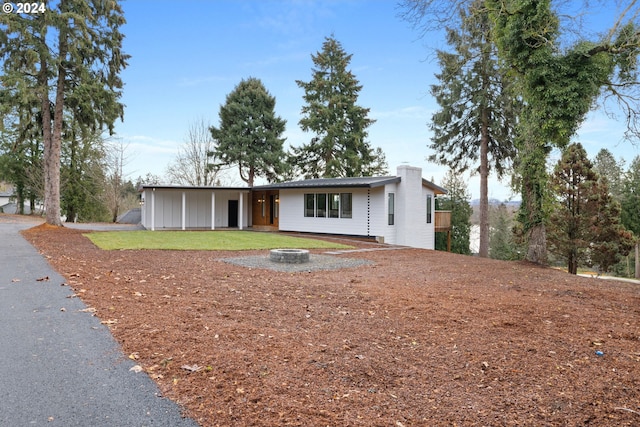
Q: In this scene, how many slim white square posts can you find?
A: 4